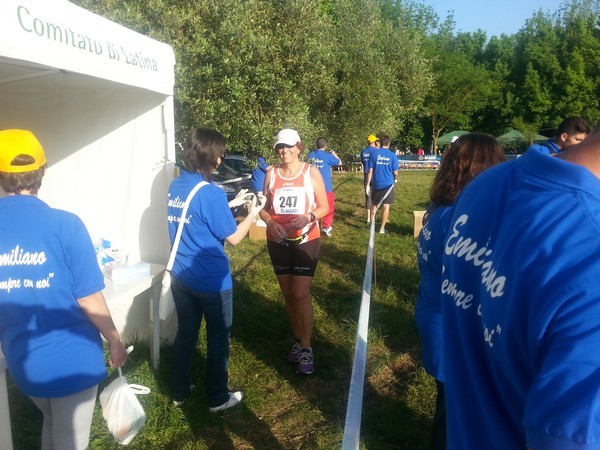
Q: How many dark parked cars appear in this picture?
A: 1